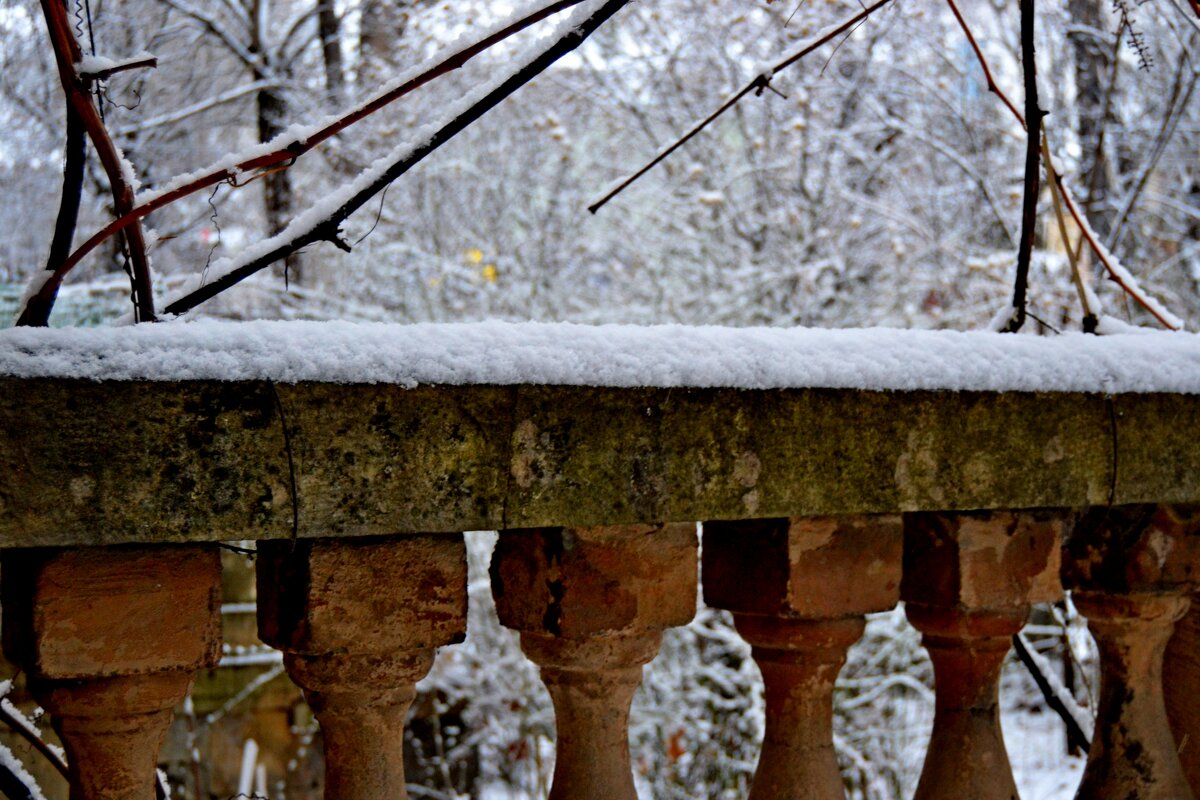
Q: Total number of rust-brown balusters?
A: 6